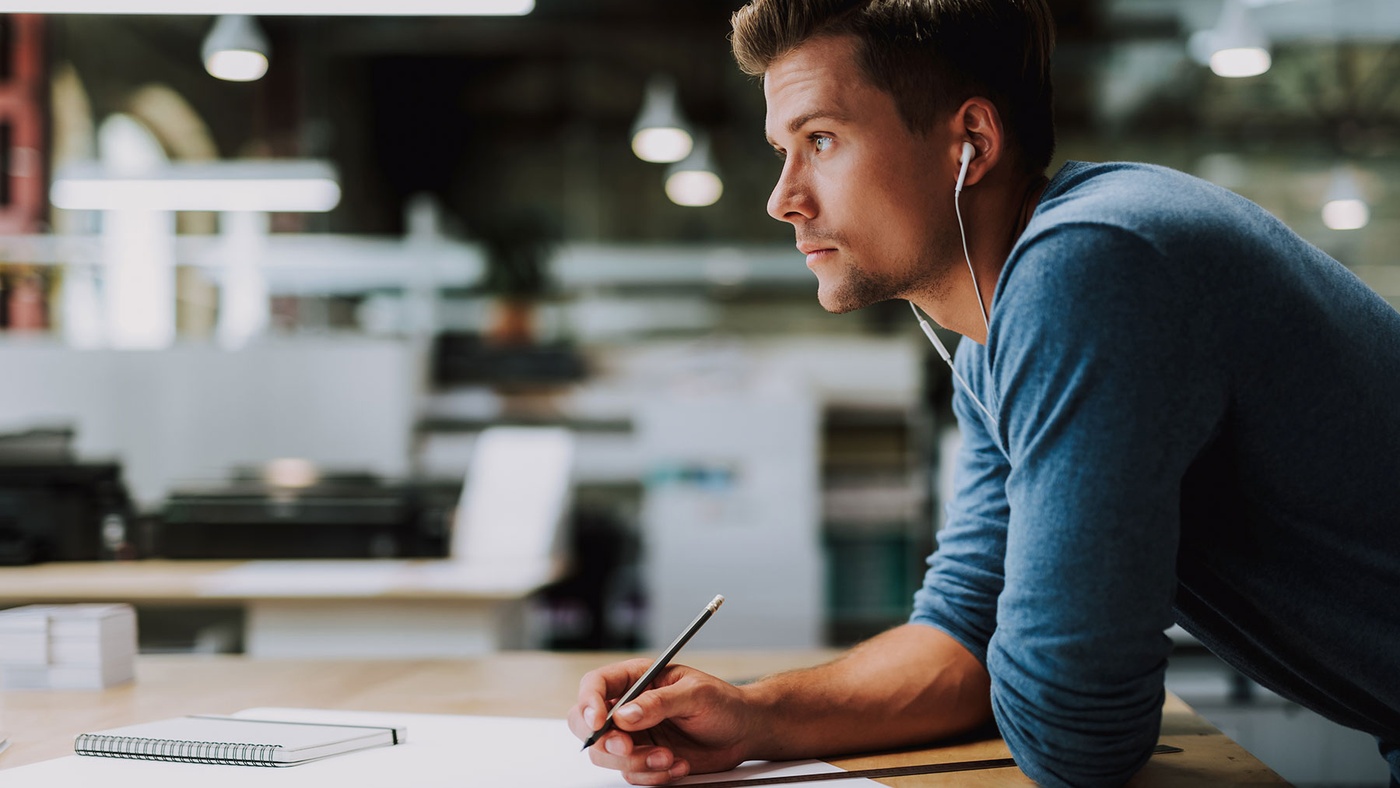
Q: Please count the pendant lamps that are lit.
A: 5